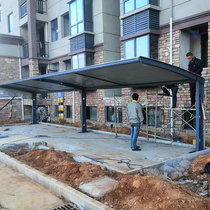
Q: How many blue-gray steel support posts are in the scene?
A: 3